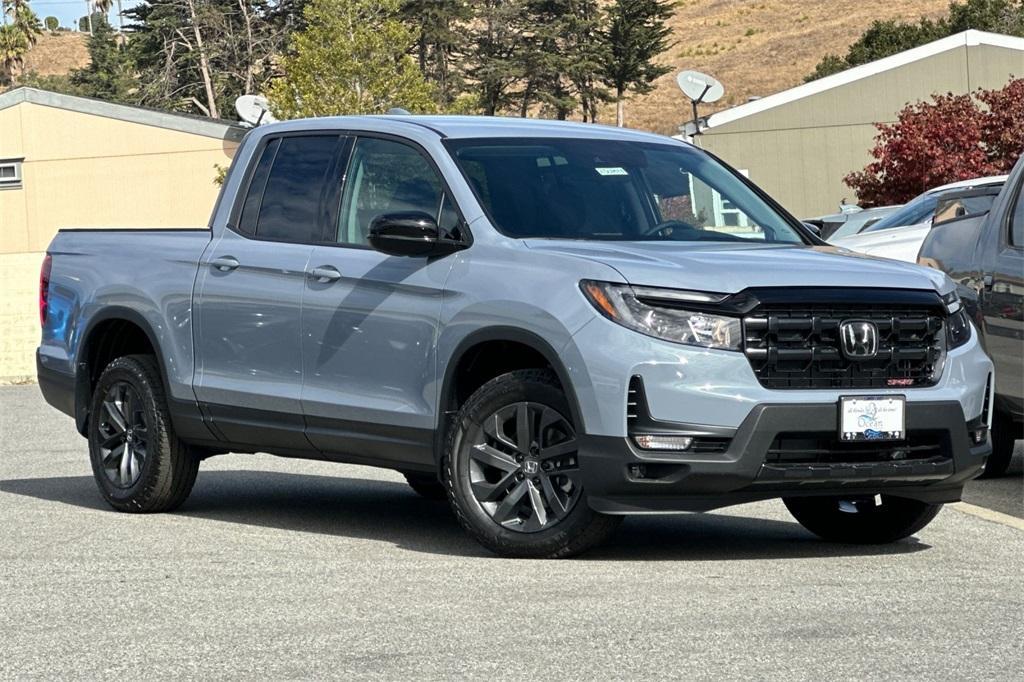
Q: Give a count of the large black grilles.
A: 1